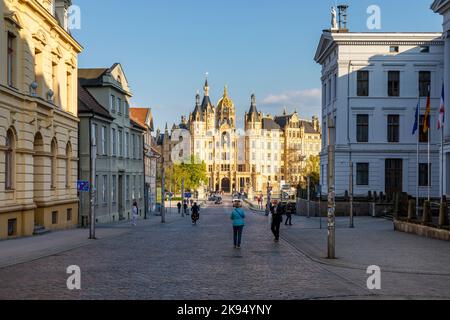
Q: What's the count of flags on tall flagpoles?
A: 3